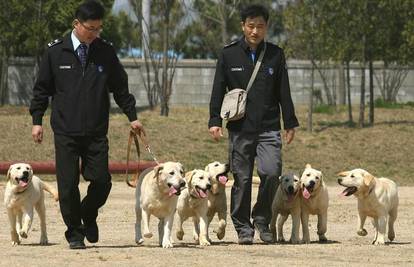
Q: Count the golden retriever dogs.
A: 7